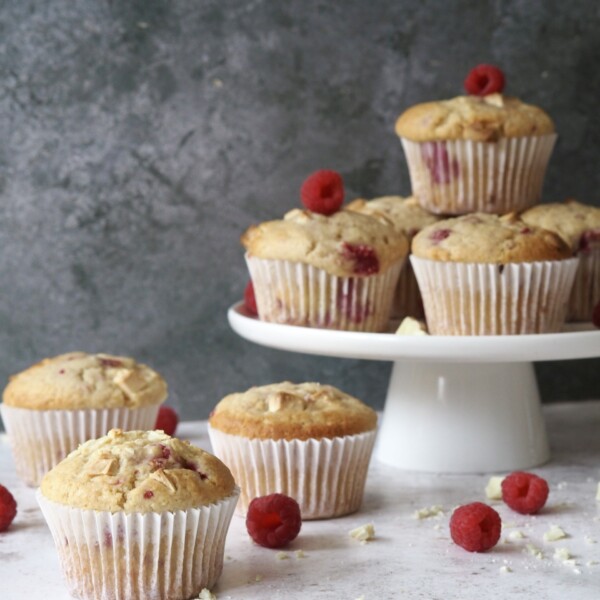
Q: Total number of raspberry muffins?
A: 8